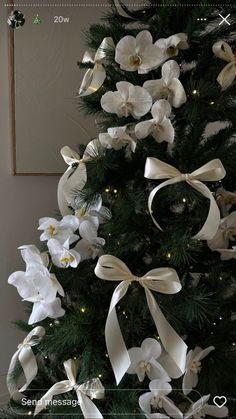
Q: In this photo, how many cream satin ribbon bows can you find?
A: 7